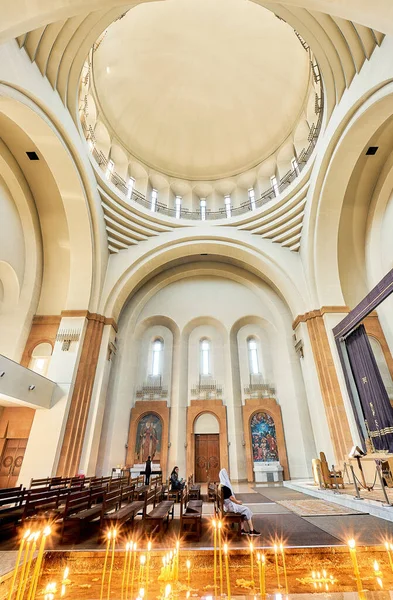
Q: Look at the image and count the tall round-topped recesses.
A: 3